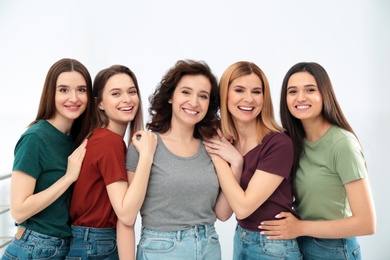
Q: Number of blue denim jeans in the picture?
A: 5